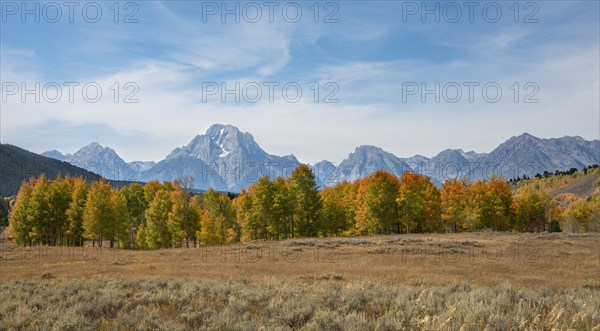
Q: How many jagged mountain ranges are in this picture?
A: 1